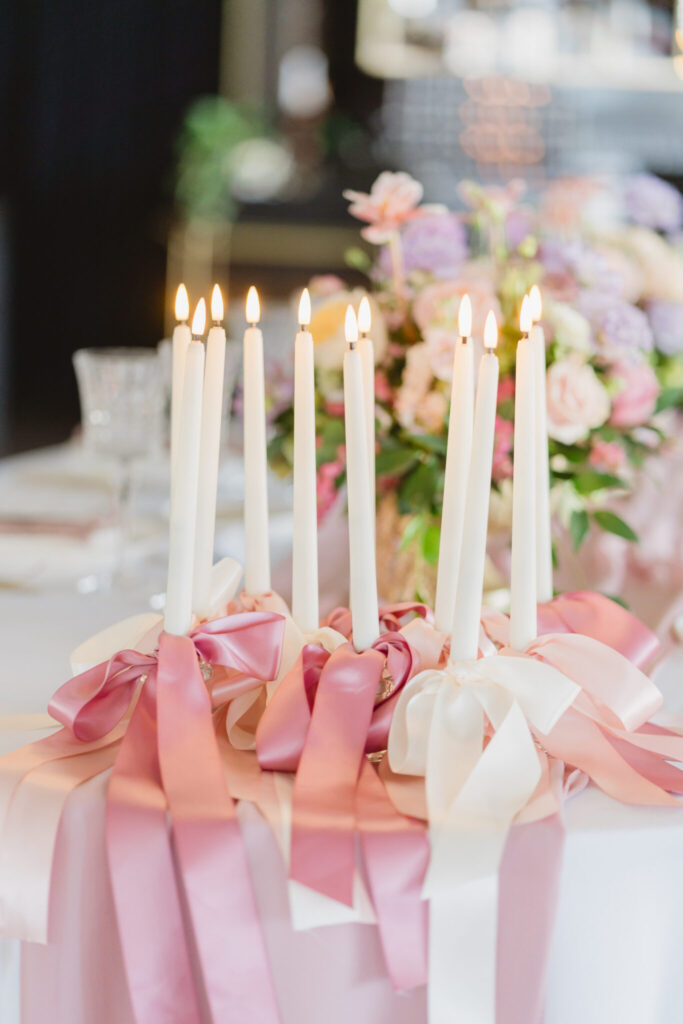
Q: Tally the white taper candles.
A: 11